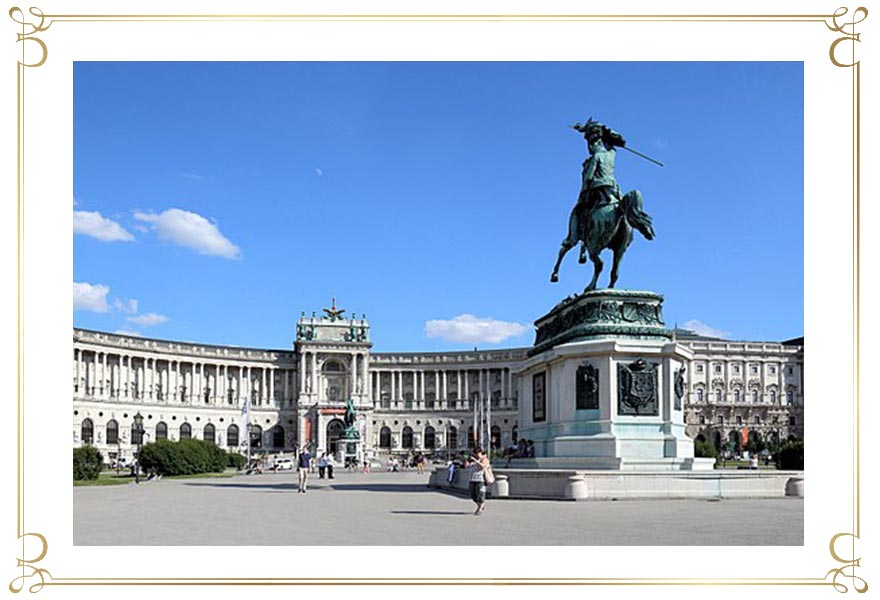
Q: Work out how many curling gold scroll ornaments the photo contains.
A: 4